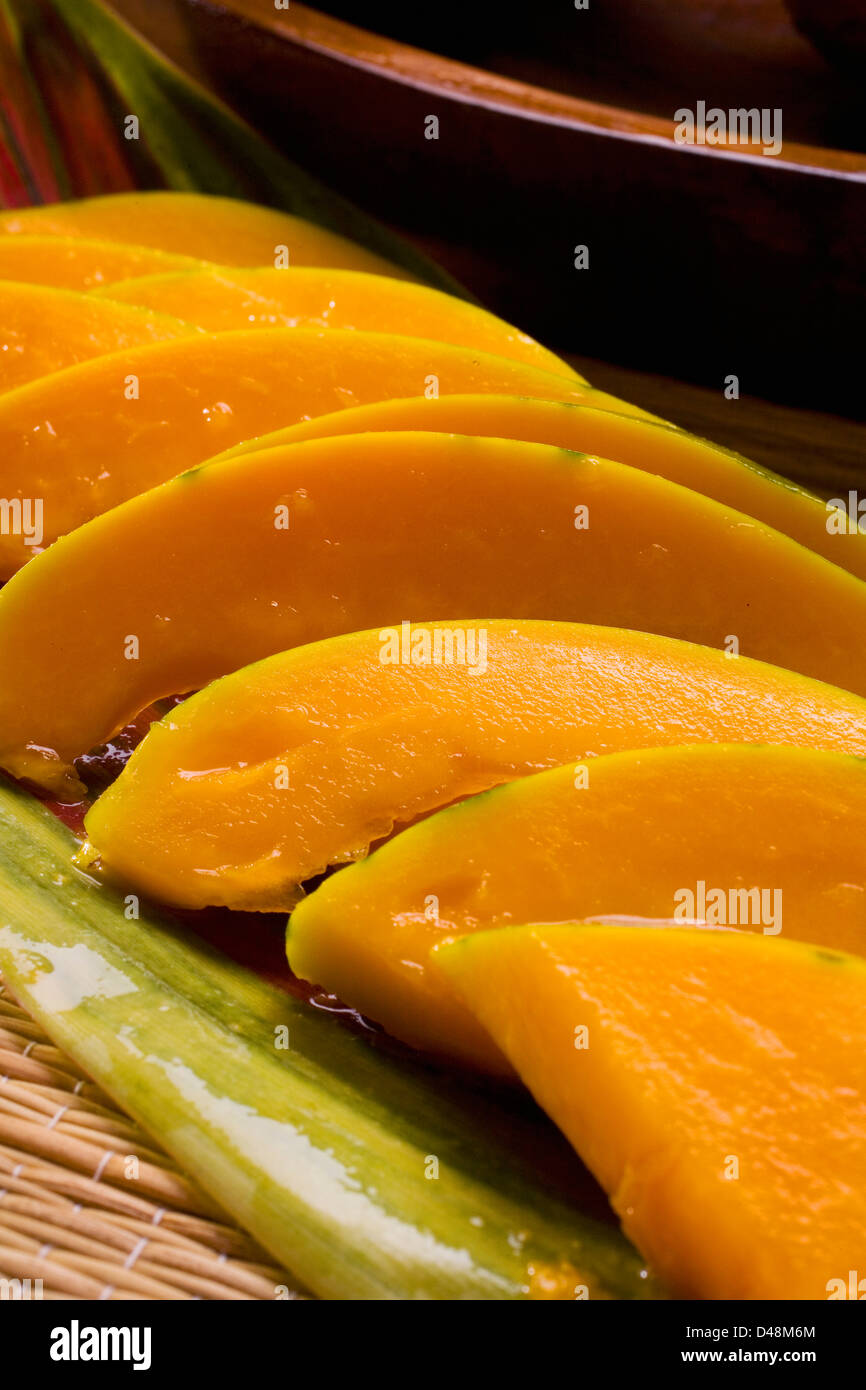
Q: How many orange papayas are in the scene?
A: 10